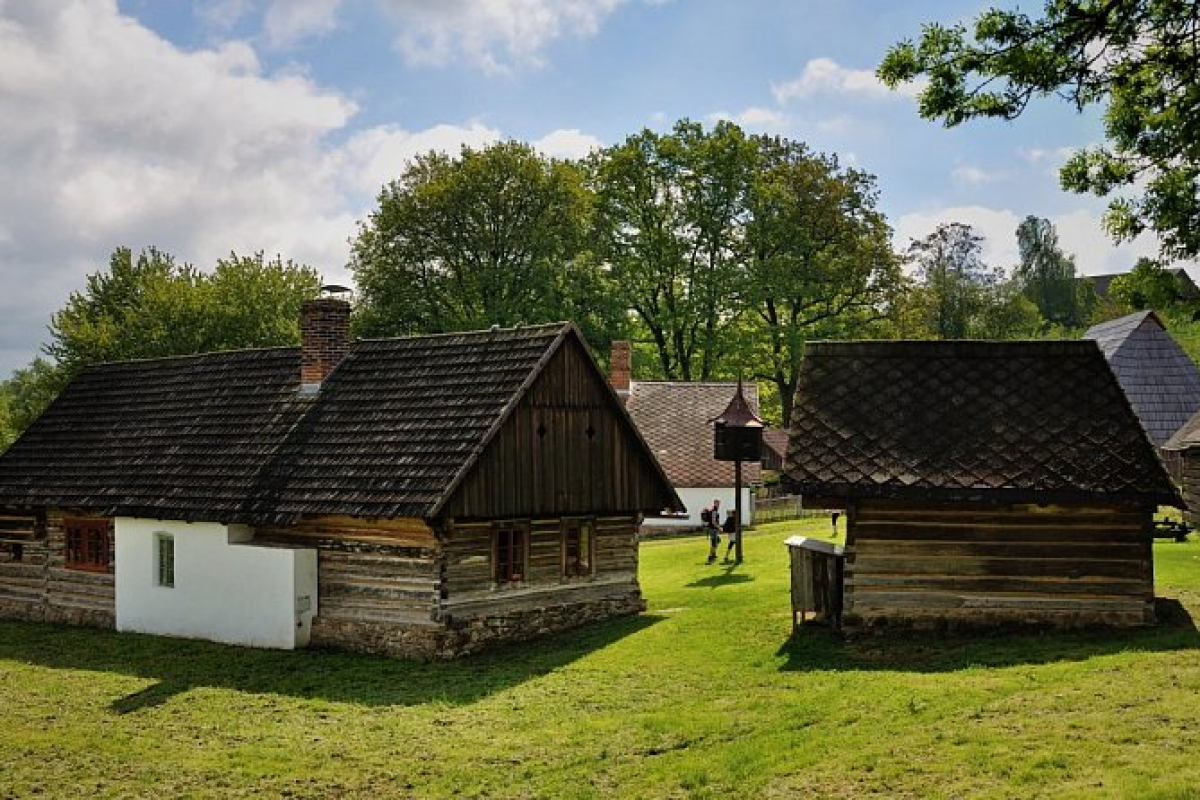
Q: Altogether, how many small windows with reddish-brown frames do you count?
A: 3